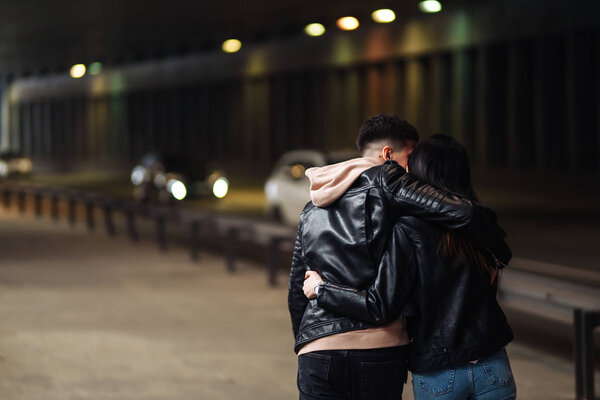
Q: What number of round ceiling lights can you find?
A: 7